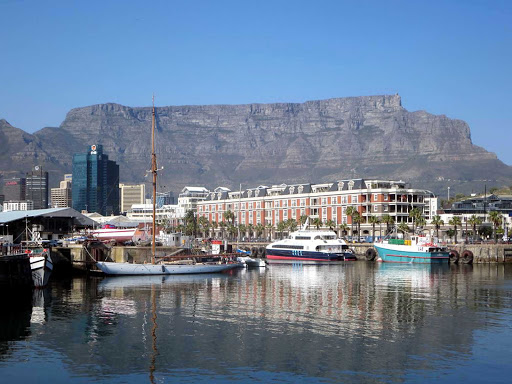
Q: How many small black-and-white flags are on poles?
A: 0